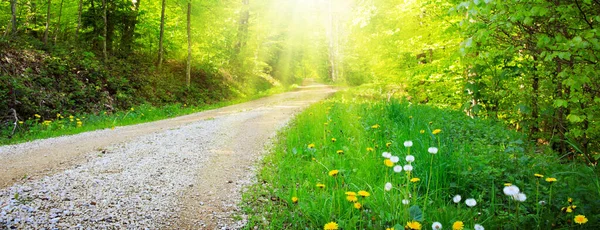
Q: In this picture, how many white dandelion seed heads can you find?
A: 15